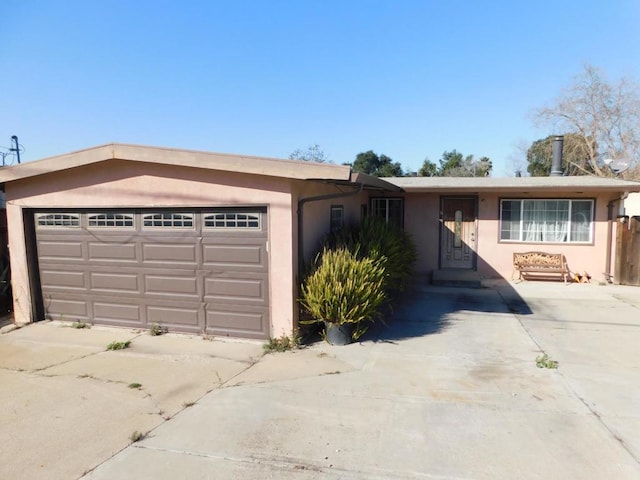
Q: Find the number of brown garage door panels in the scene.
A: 12